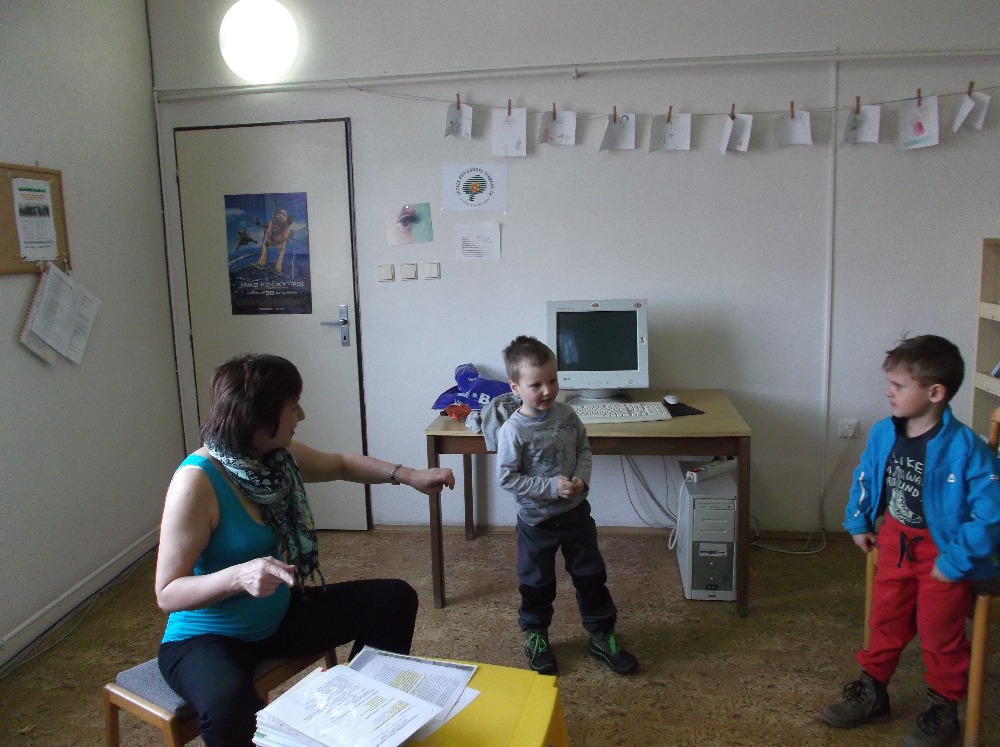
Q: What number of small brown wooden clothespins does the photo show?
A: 10